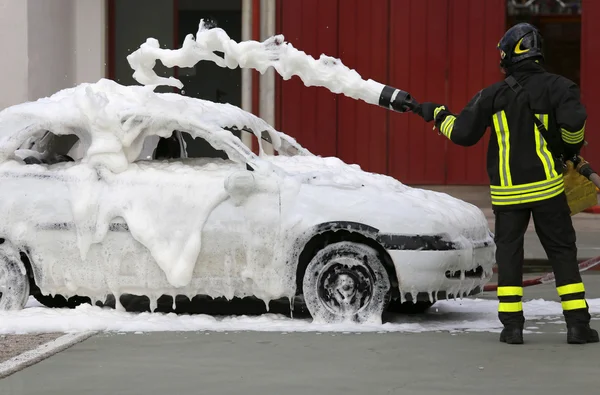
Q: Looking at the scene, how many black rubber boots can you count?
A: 2